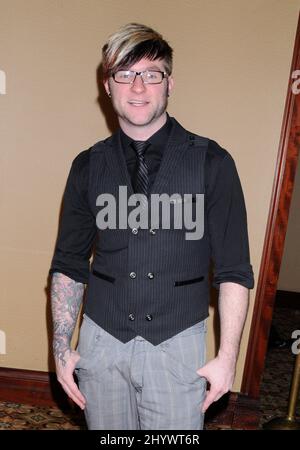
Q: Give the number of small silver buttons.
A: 6